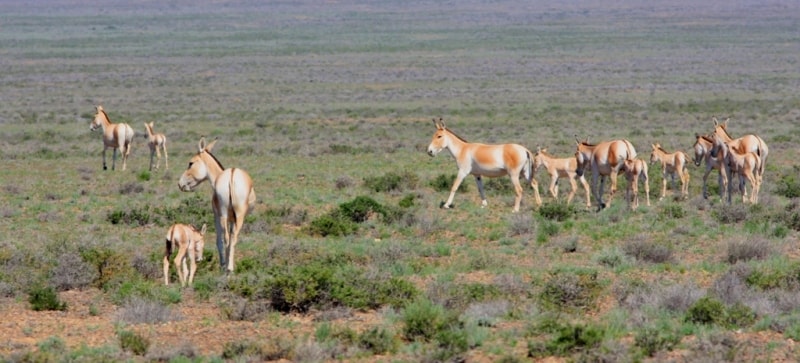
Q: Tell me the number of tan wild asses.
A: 12